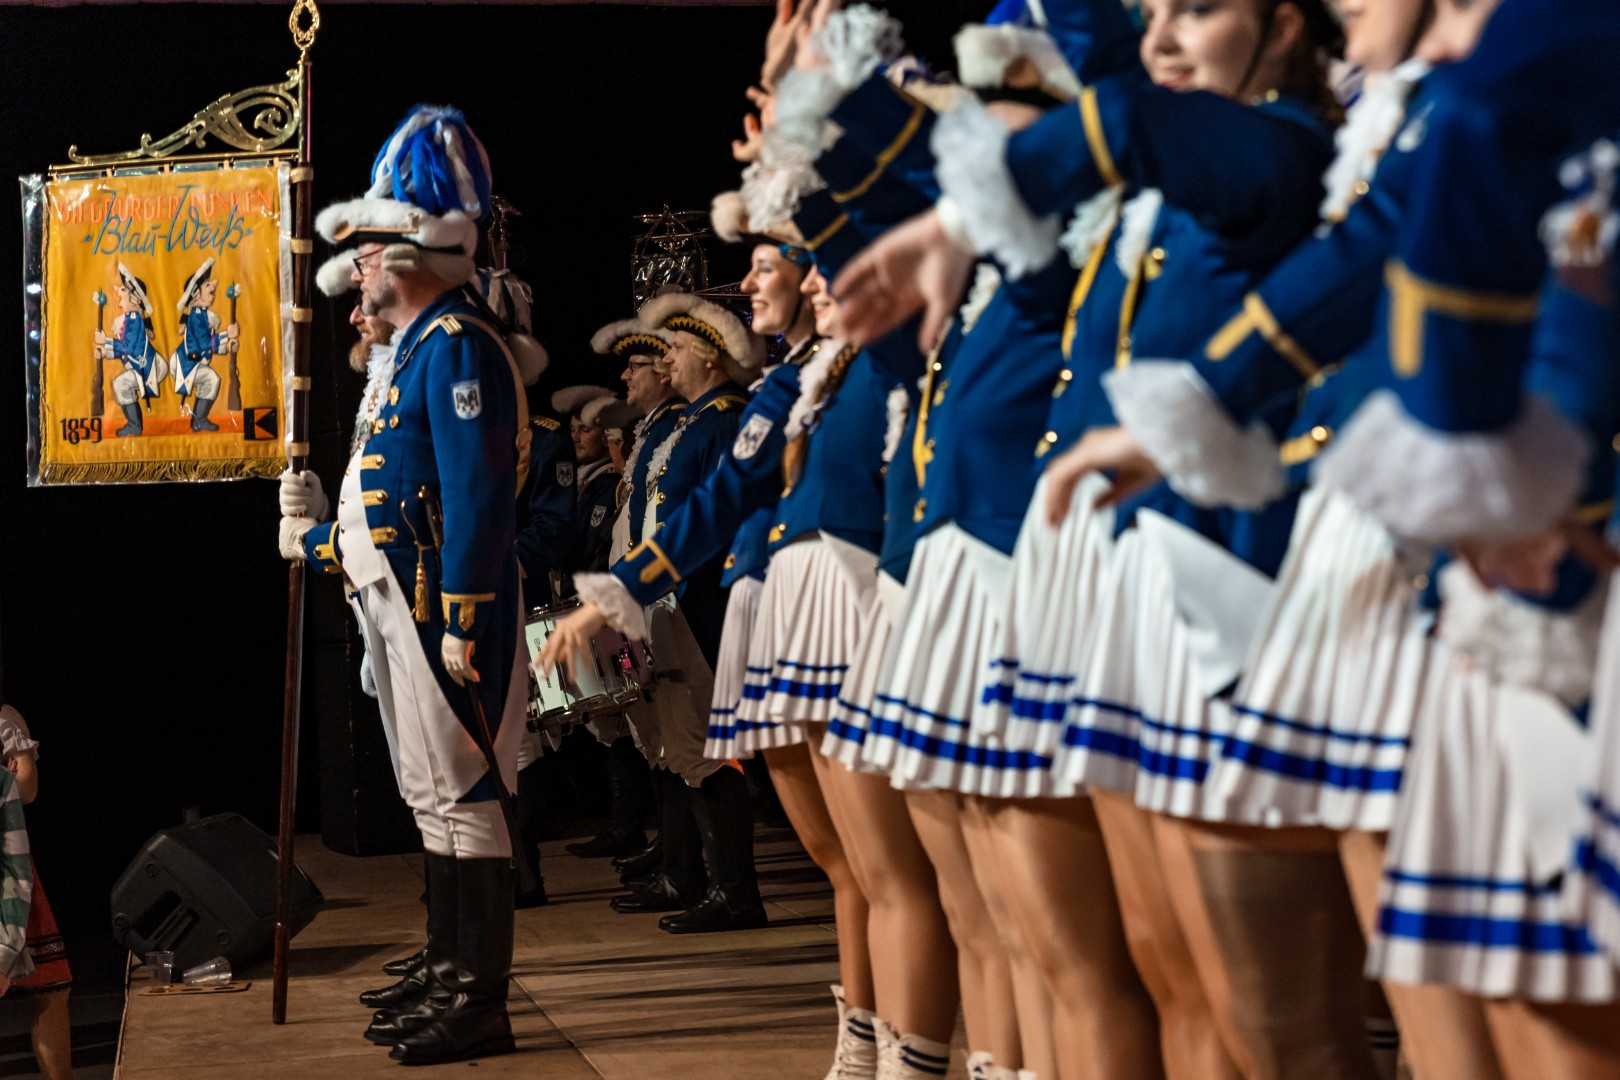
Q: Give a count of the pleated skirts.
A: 9